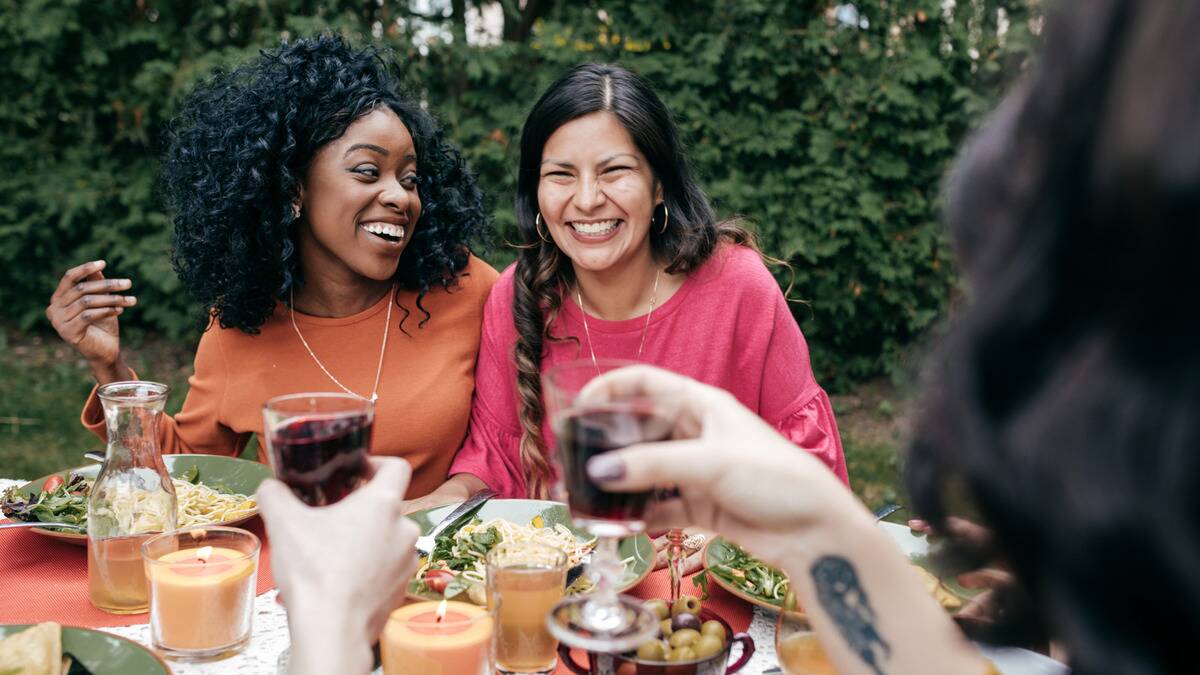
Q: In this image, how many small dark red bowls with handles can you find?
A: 1